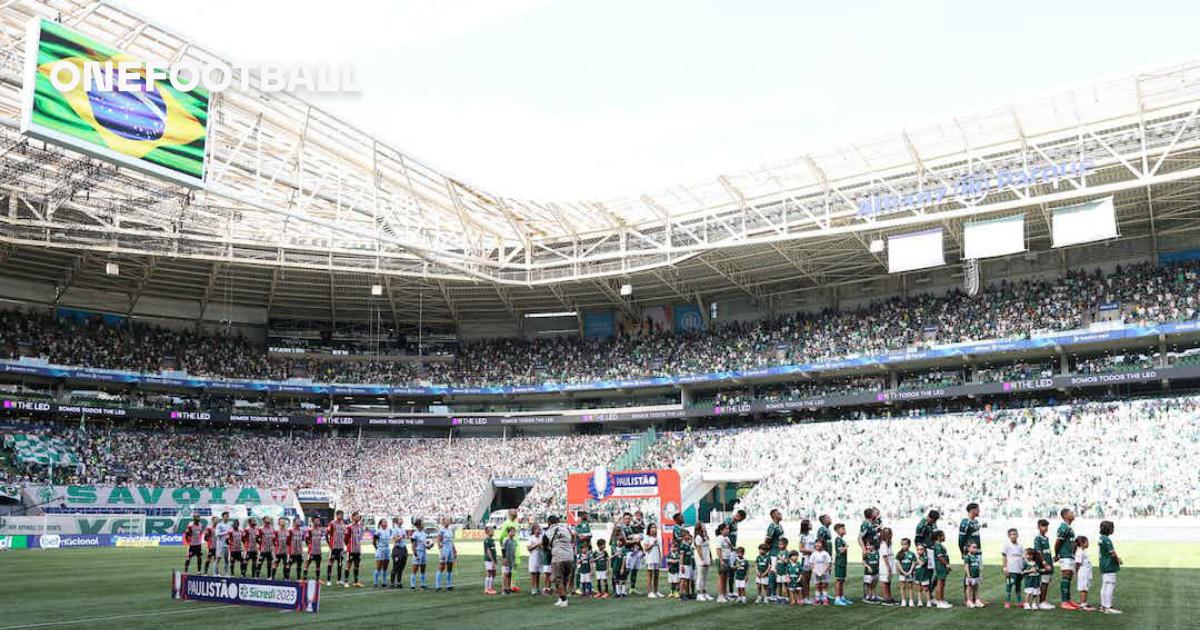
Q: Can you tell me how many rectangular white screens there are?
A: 3